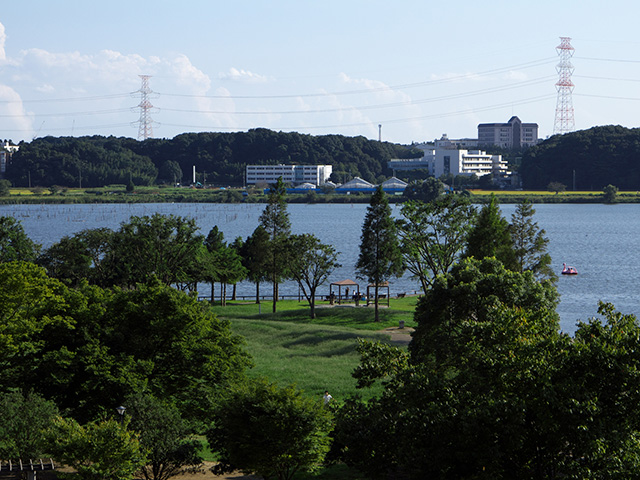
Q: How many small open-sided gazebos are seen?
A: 2